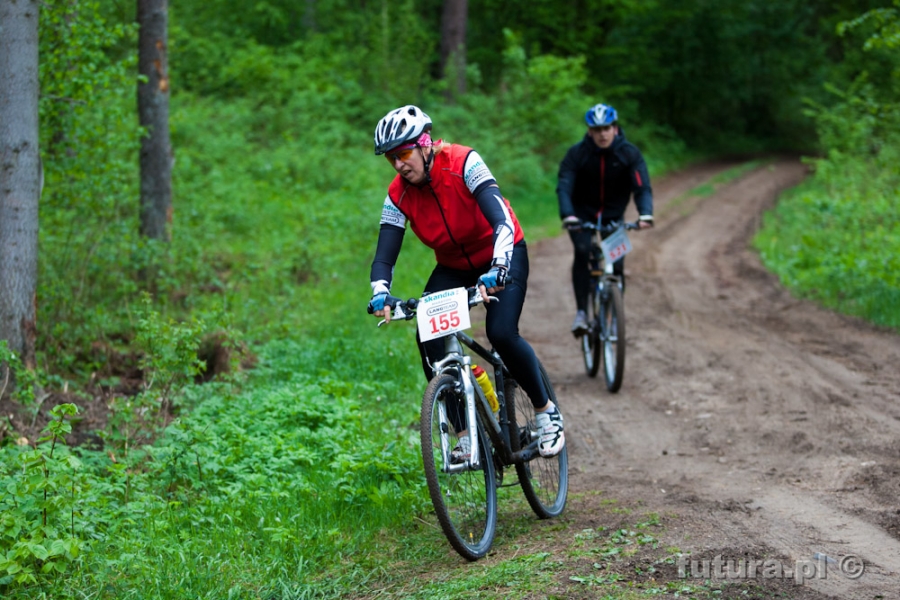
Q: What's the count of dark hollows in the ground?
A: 1